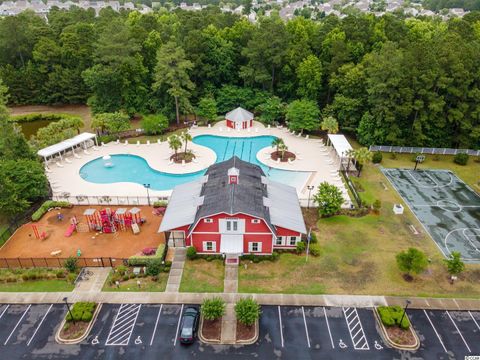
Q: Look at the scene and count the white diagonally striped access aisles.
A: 2